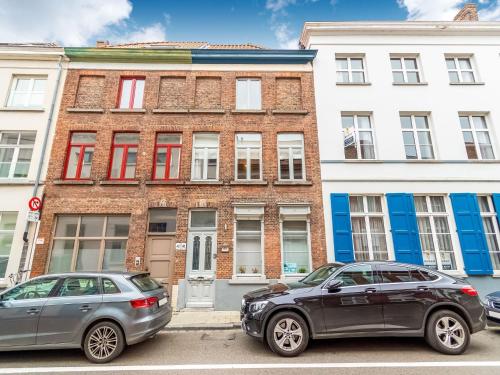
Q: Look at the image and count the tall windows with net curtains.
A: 3